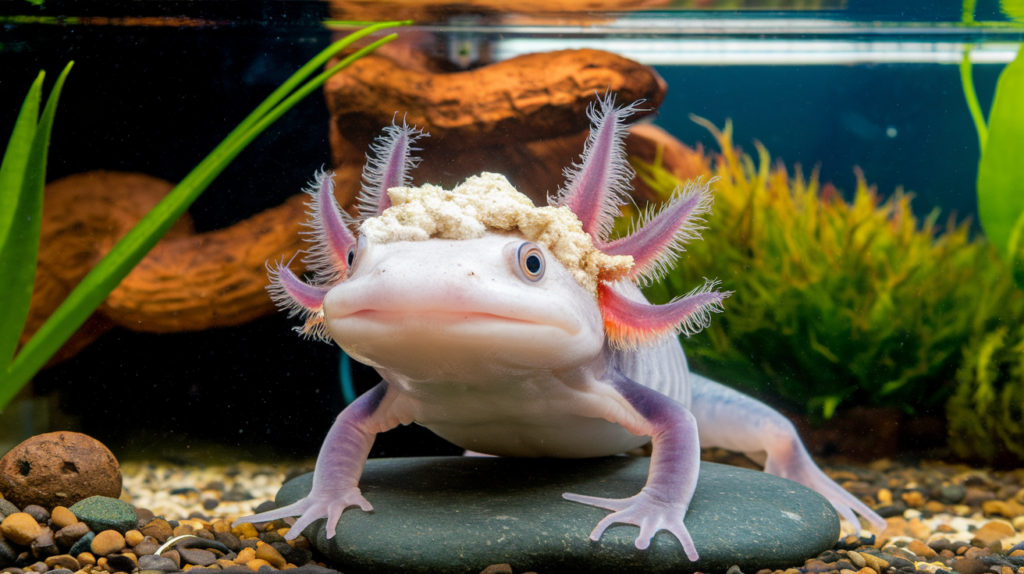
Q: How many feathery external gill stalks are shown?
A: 6